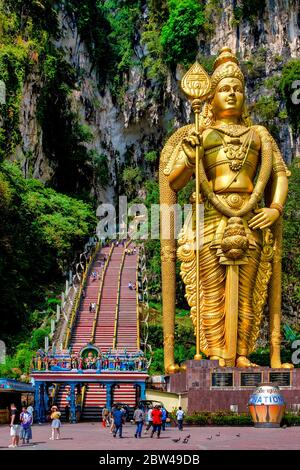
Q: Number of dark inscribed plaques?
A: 3